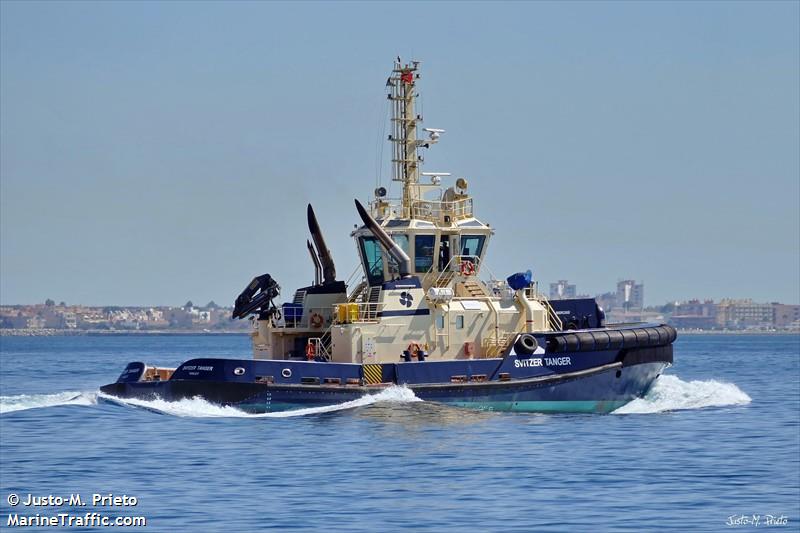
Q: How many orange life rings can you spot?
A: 4